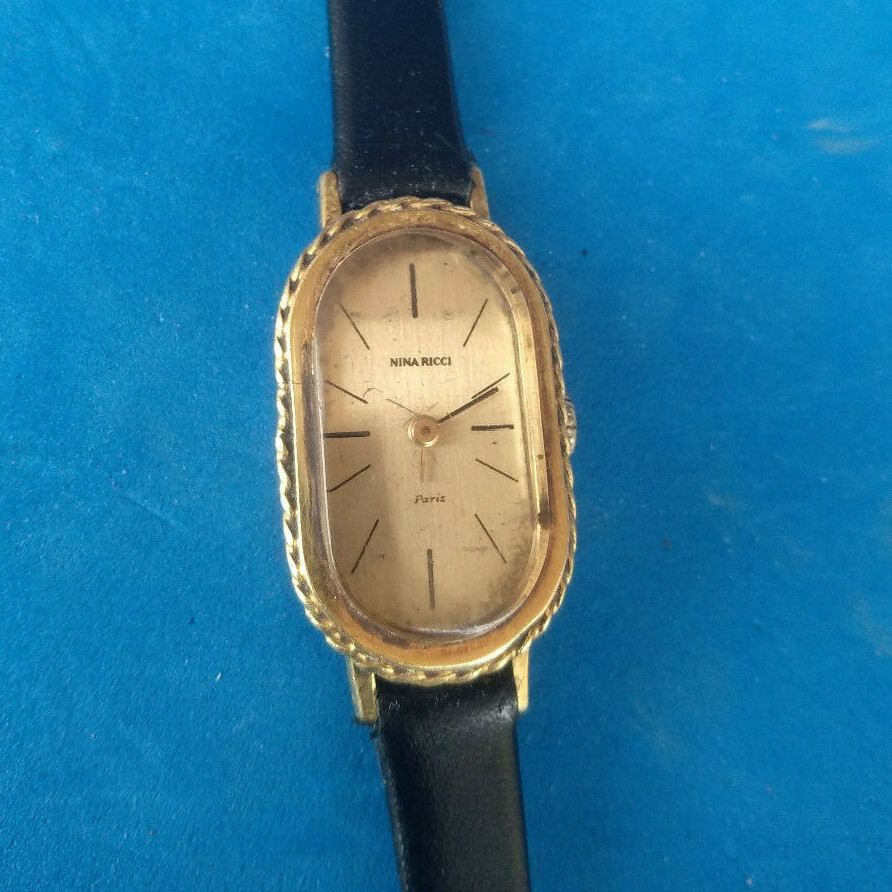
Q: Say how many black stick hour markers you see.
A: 12